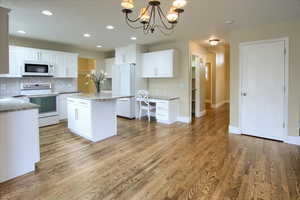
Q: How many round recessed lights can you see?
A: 6